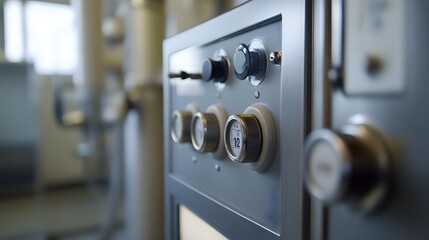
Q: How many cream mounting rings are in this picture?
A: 3